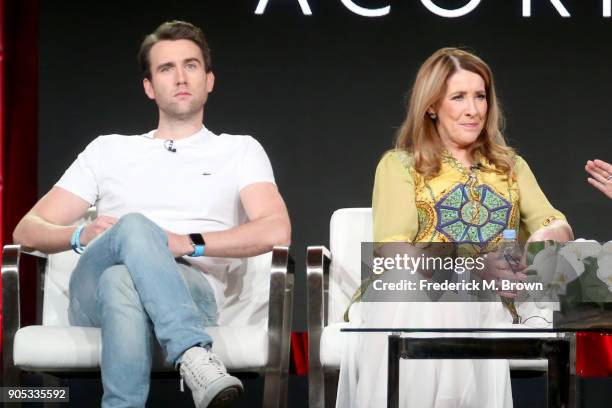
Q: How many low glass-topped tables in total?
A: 1